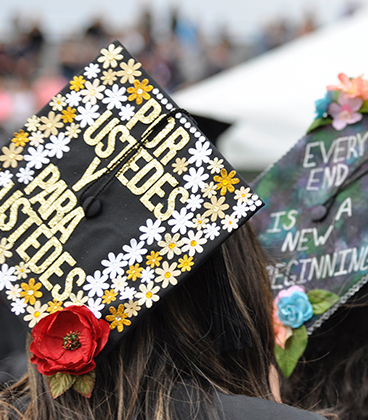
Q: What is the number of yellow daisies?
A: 12